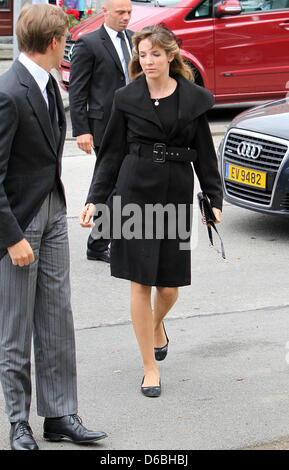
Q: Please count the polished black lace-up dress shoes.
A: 2